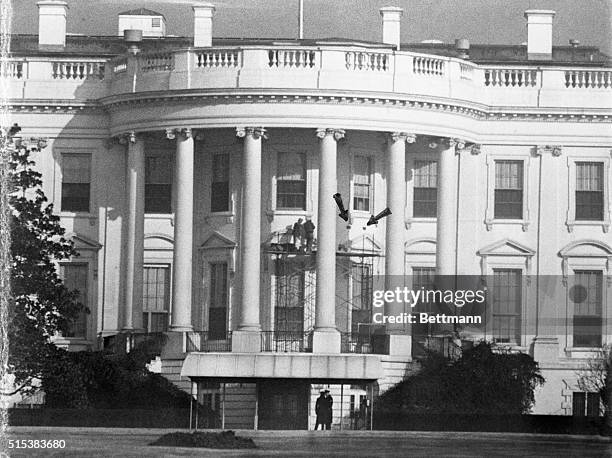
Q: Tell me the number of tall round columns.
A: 6